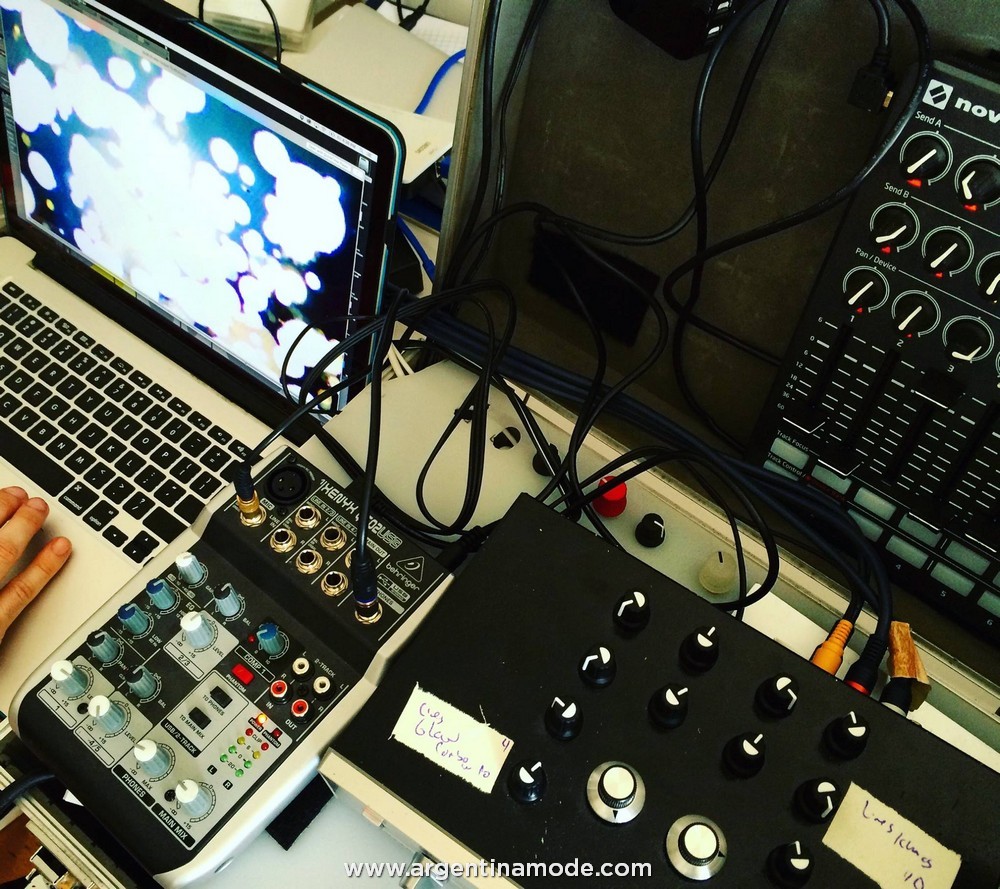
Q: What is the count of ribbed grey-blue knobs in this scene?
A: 12